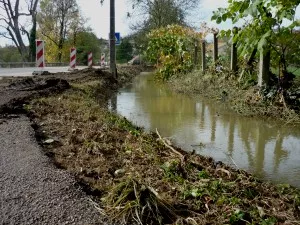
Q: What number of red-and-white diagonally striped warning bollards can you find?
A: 4